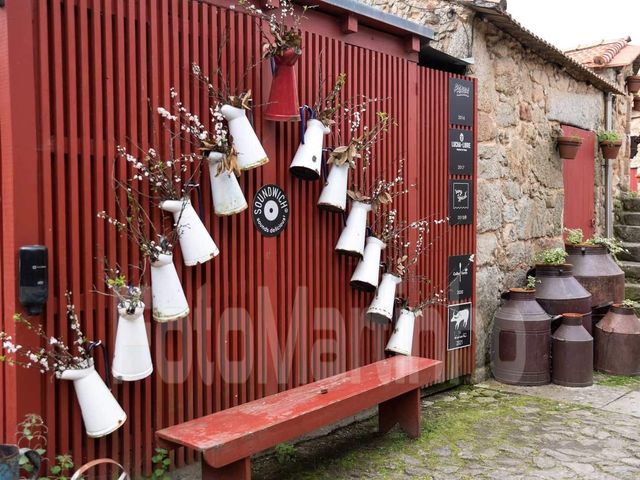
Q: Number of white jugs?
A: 12